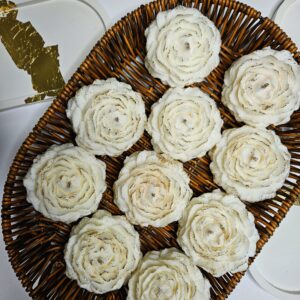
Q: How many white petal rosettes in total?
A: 10